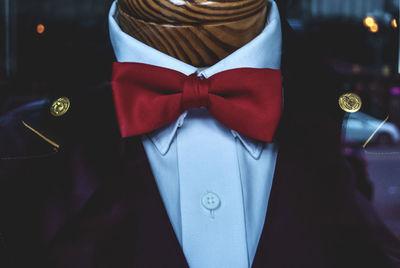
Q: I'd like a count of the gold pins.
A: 2